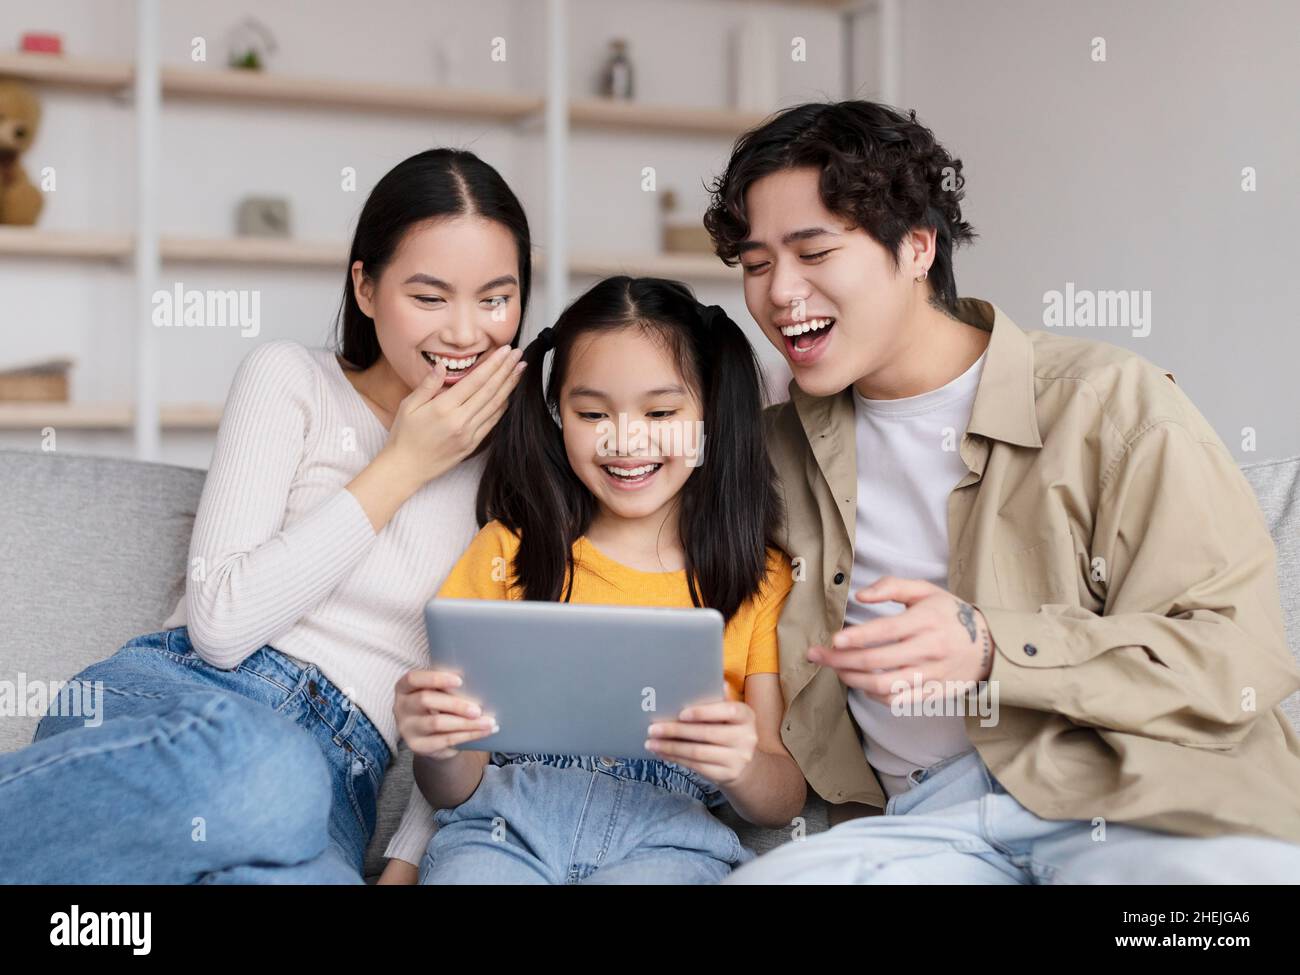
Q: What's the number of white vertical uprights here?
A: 3